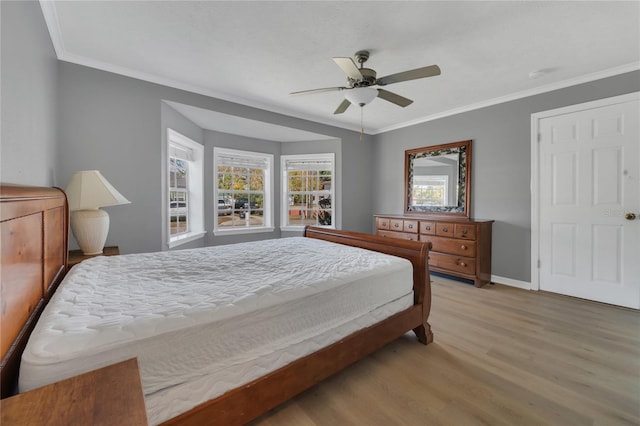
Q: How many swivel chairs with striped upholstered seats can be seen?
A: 0